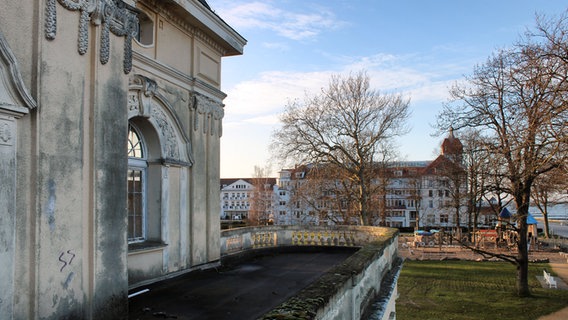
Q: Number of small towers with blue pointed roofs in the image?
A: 2